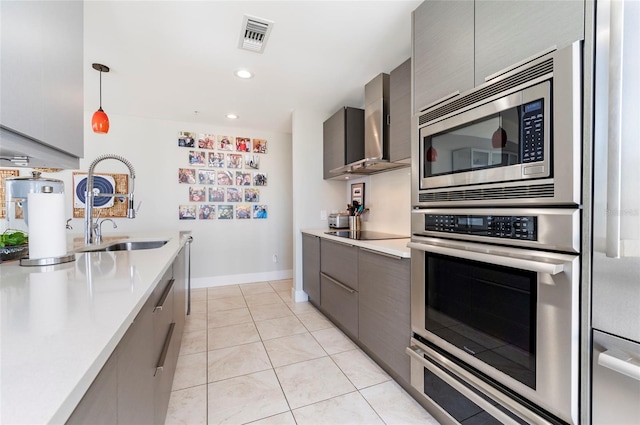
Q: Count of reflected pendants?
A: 2